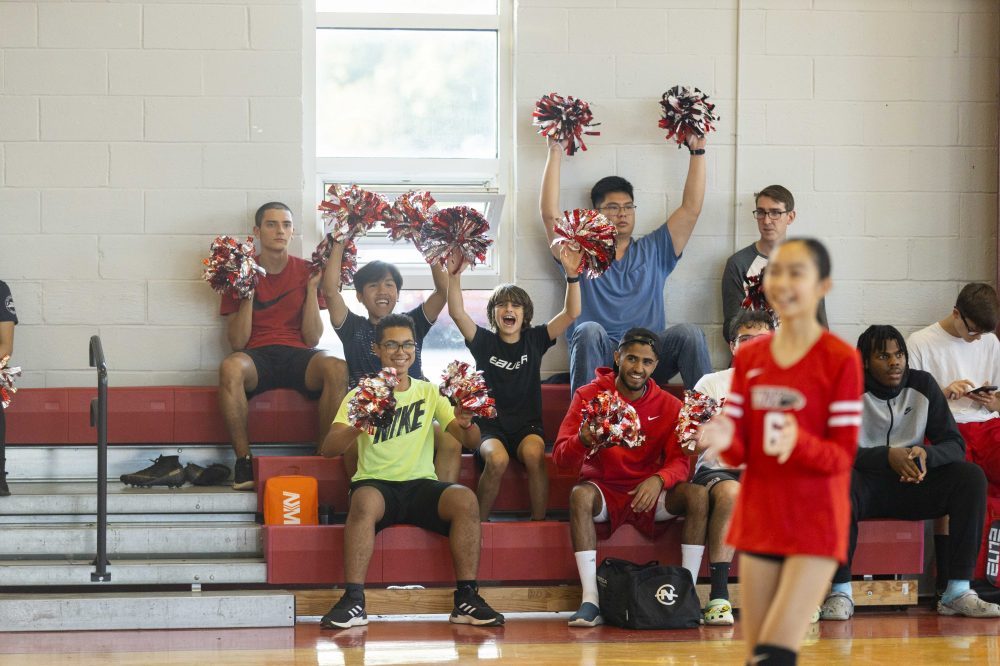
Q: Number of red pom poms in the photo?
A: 14